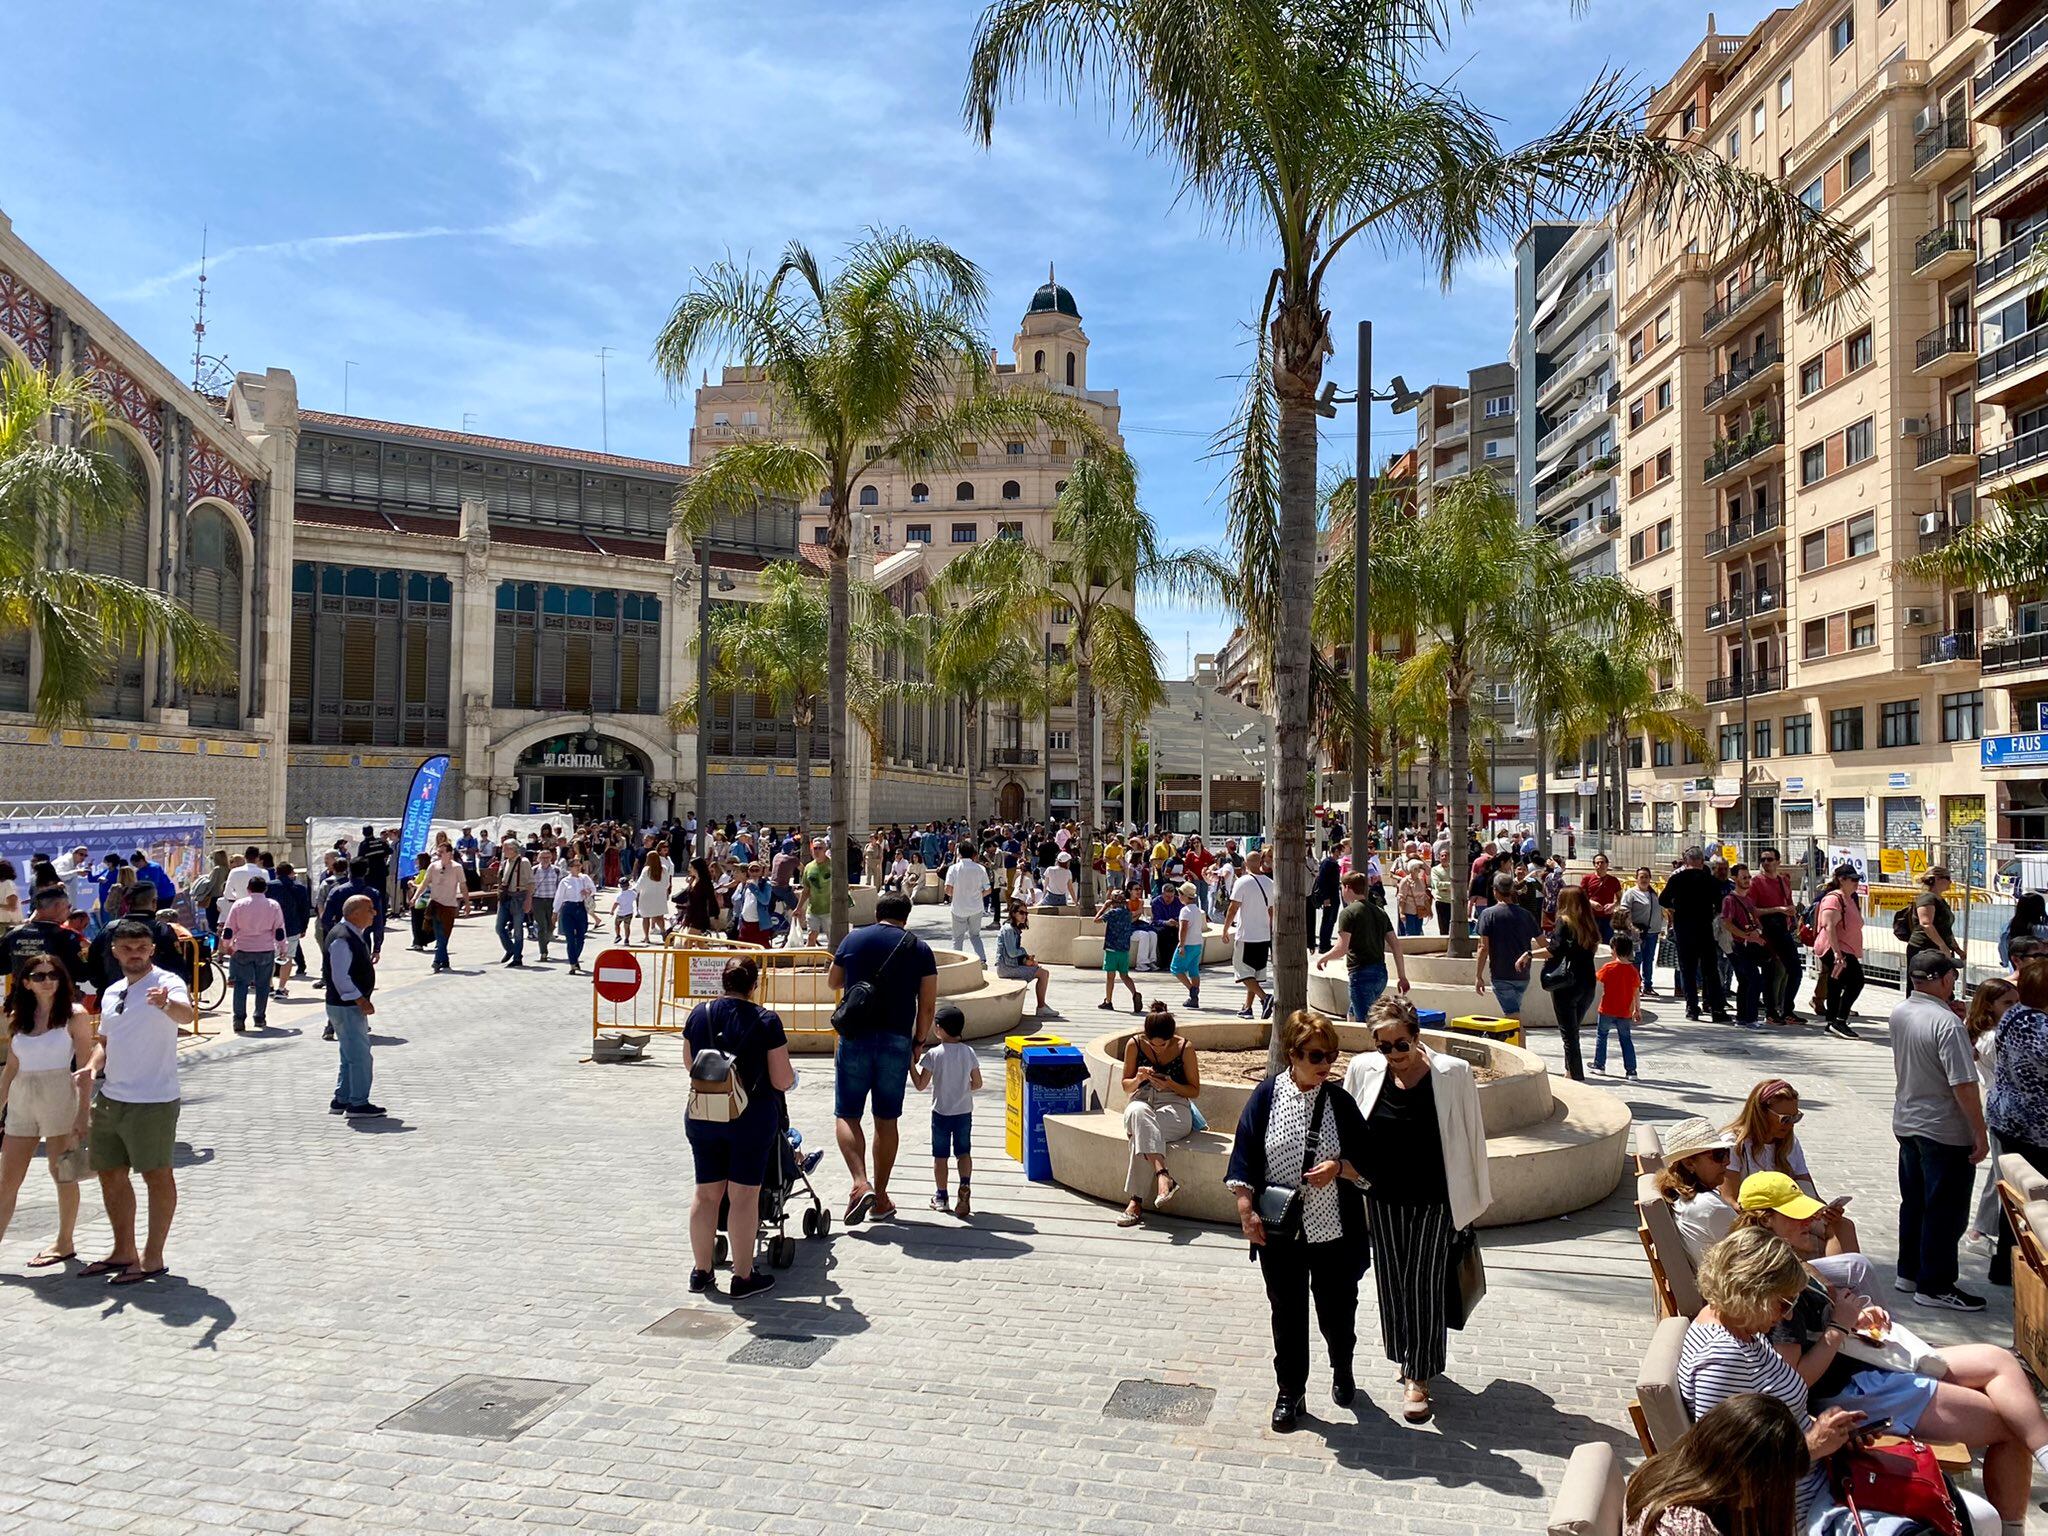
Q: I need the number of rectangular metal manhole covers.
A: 4